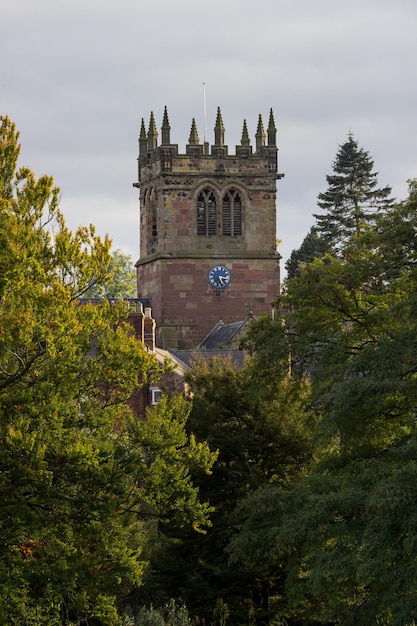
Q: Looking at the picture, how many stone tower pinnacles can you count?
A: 8